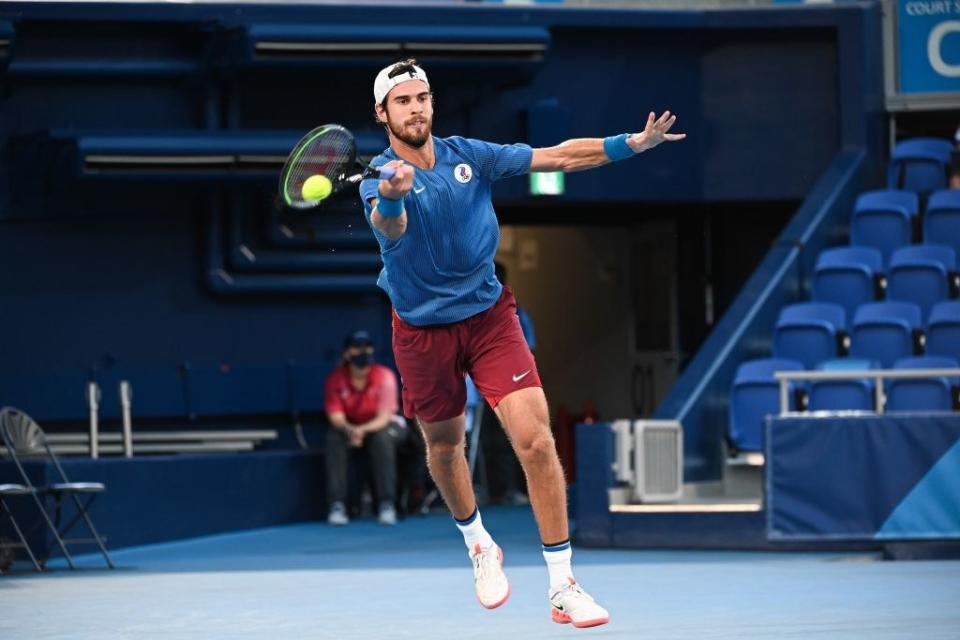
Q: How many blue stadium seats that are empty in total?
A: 11